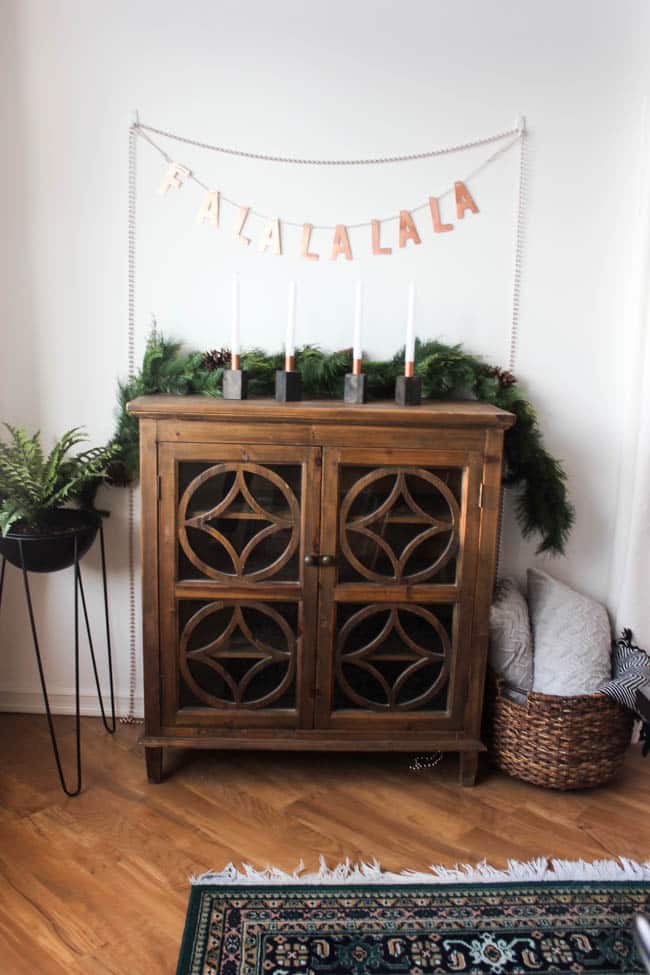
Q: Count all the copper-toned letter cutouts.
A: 10